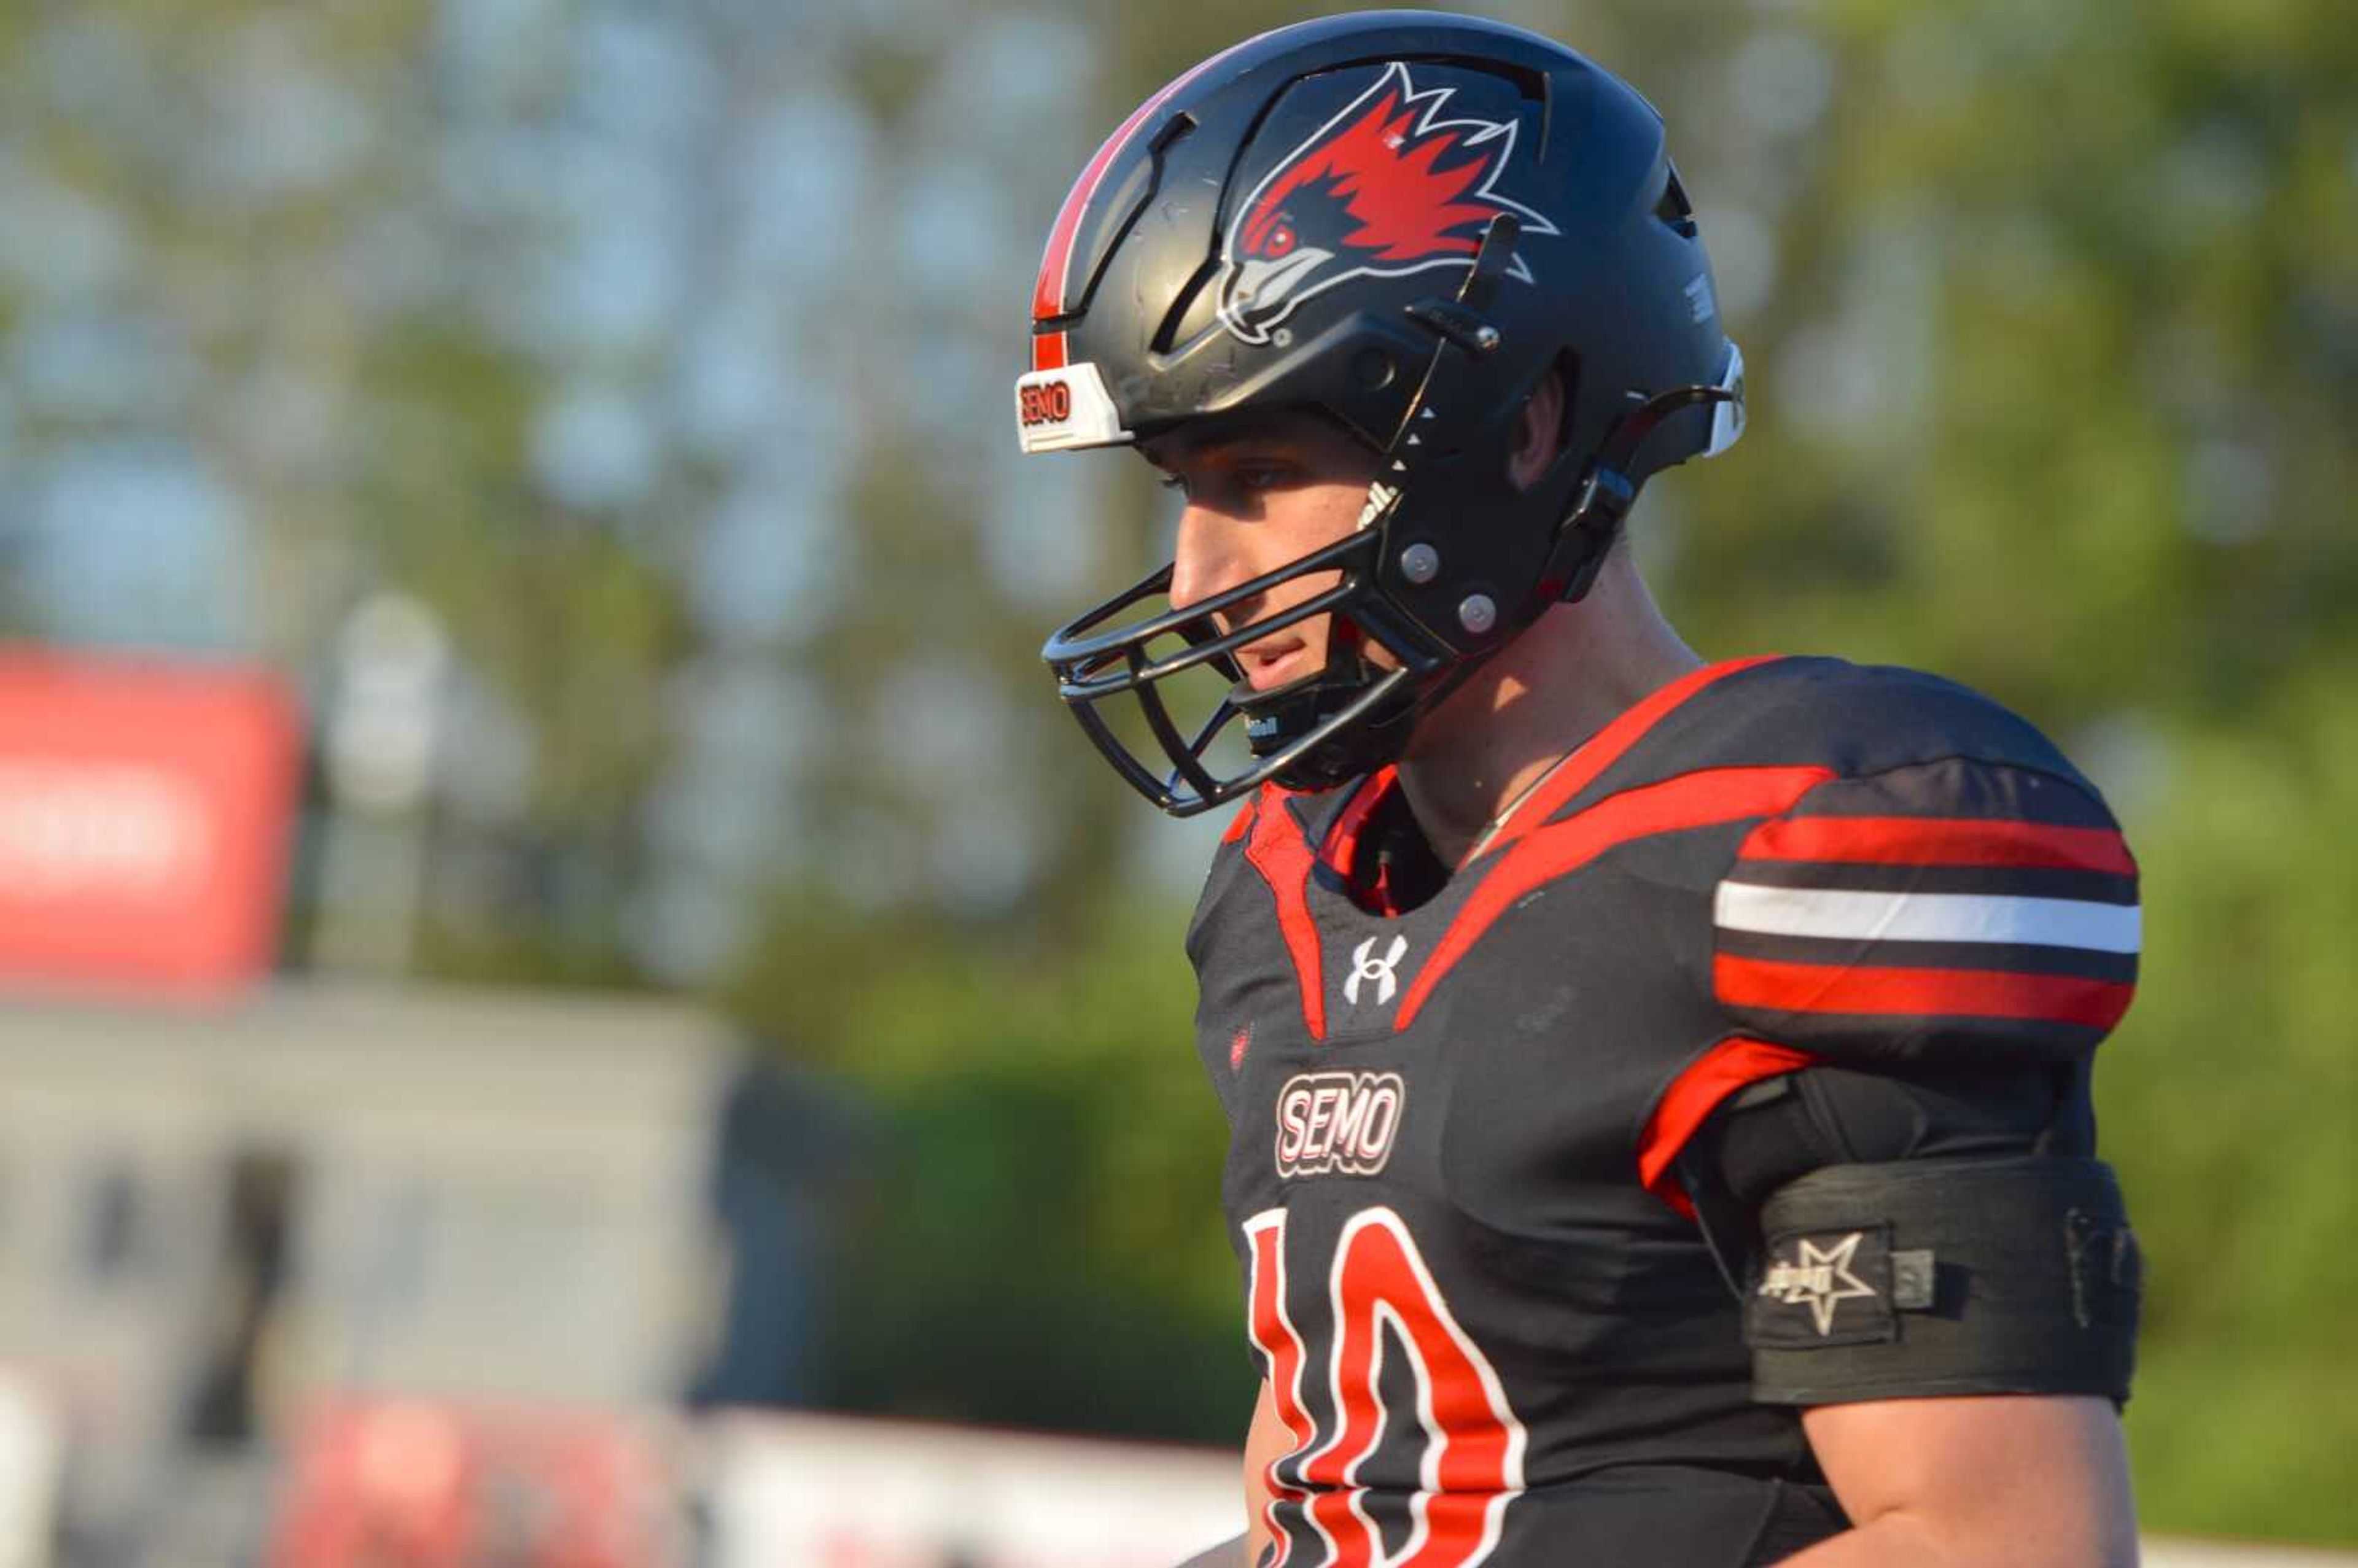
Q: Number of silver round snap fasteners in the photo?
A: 2